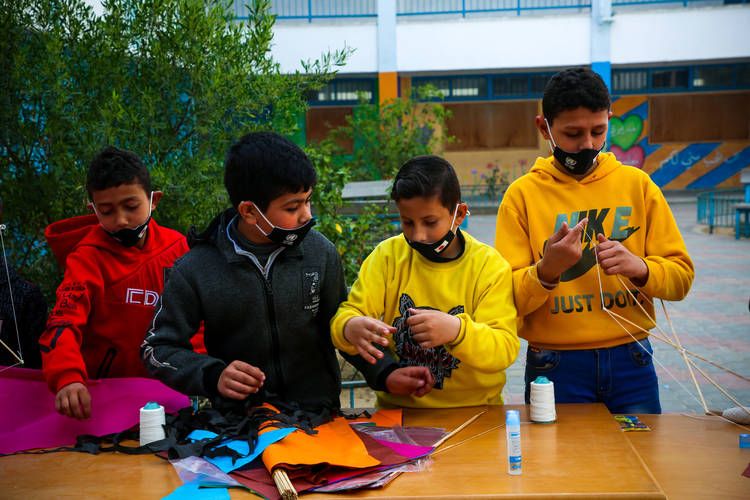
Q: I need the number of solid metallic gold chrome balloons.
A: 0